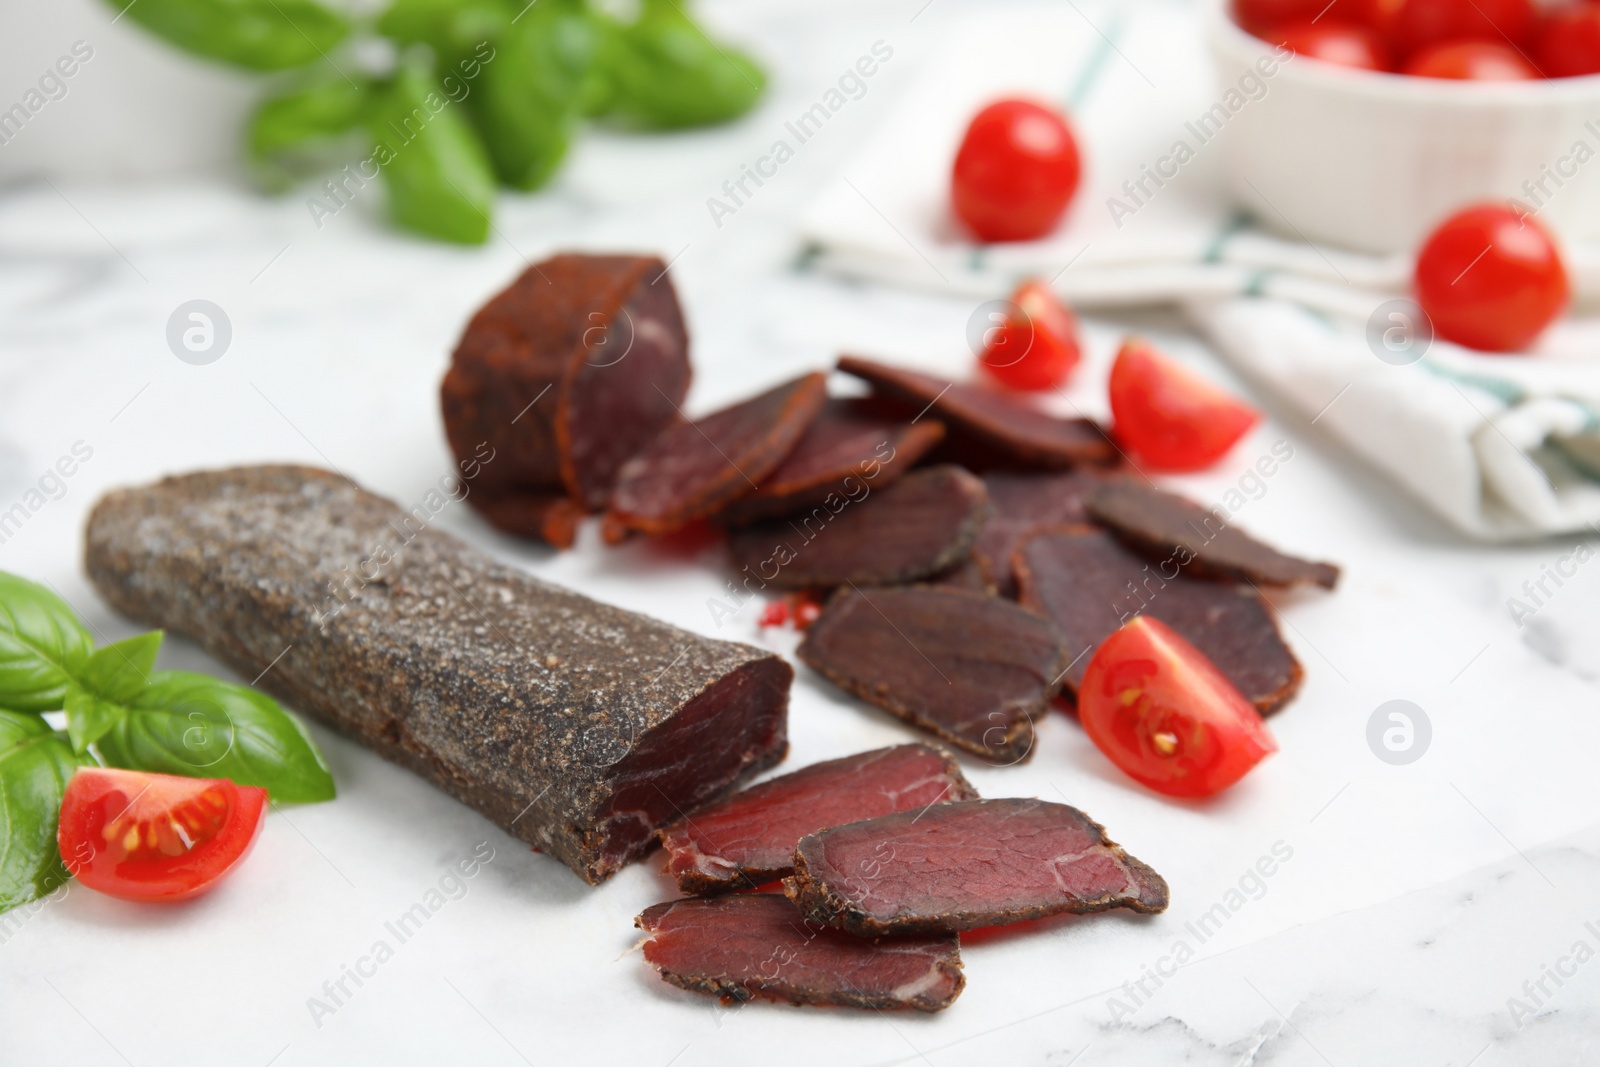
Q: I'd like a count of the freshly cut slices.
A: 3